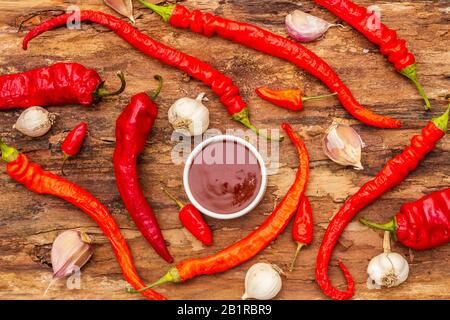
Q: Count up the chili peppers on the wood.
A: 13